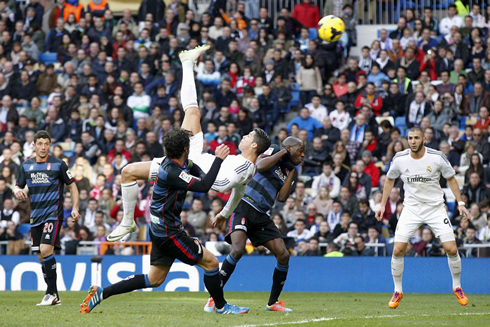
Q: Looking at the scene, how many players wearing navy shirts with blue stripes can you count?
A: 3